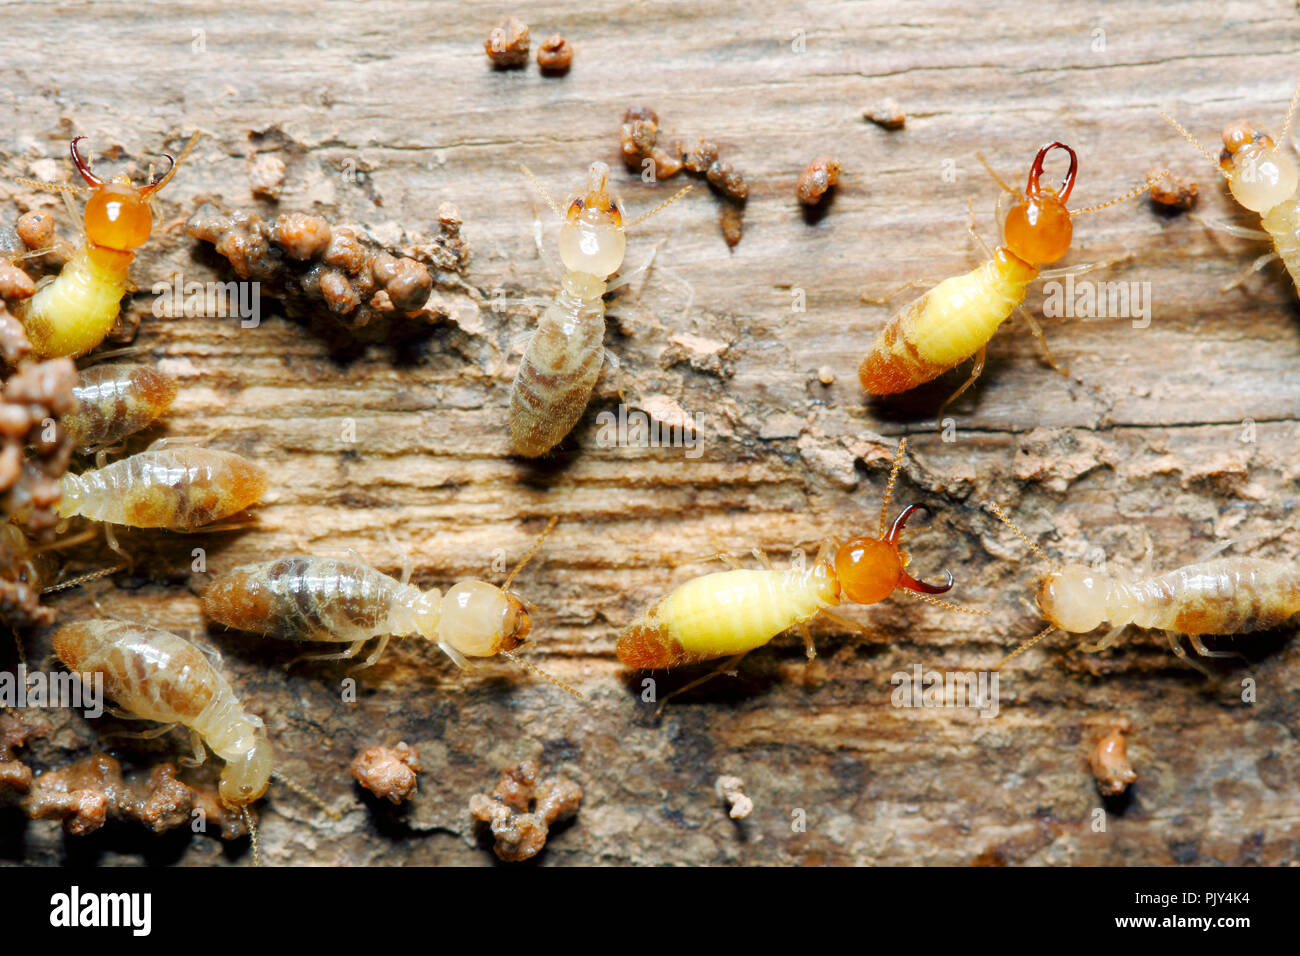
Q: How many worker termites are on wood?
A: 7